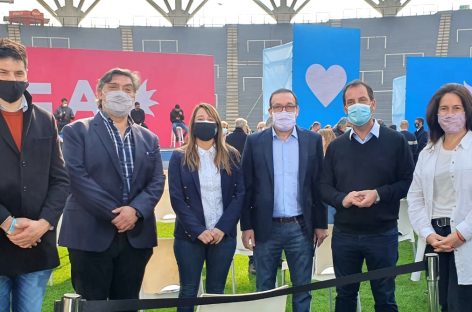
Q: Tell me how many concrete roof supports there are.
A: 4